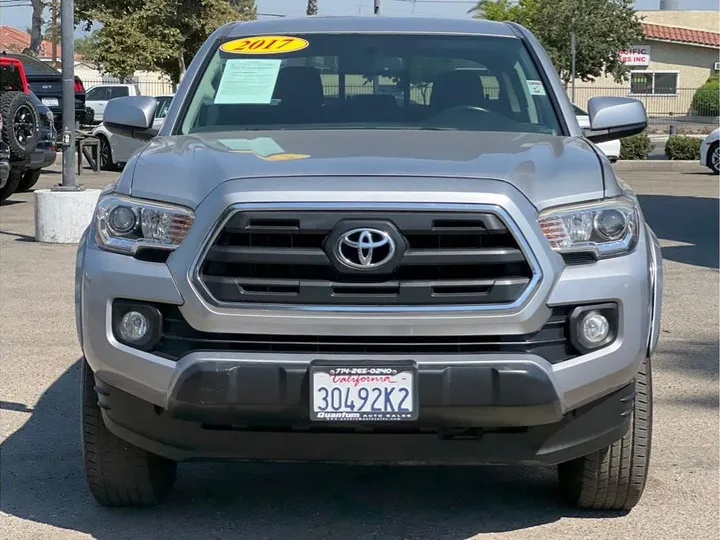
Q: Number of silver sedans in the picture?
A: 0